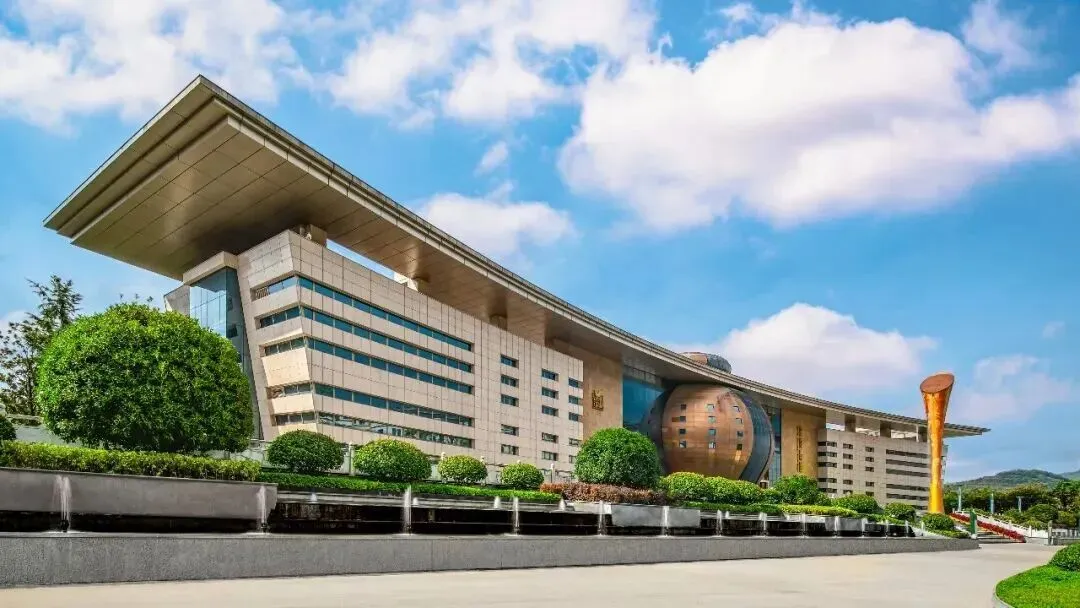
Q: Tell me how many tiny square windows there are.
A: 12